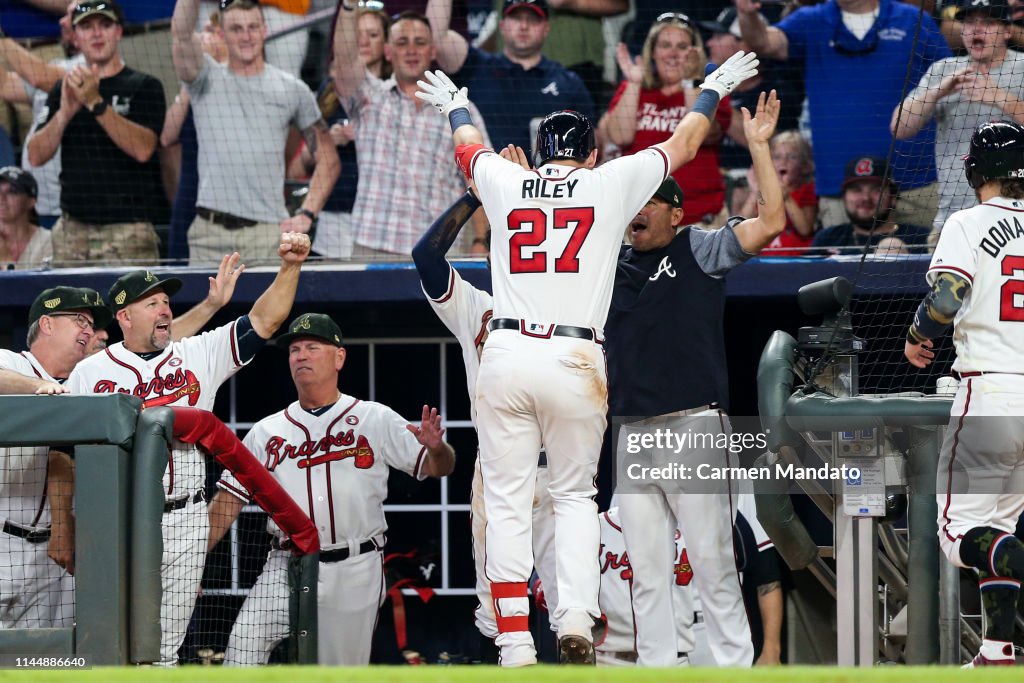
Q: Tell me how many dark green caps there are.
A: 5